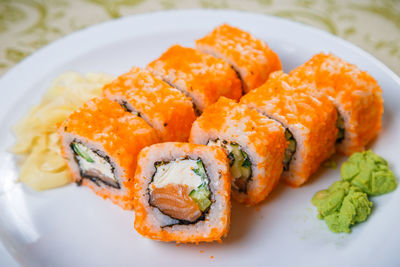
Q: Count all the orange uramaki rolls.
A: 8